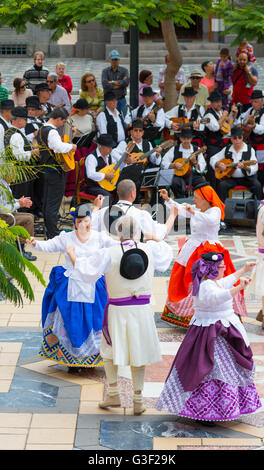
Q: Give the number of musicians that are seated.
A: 4